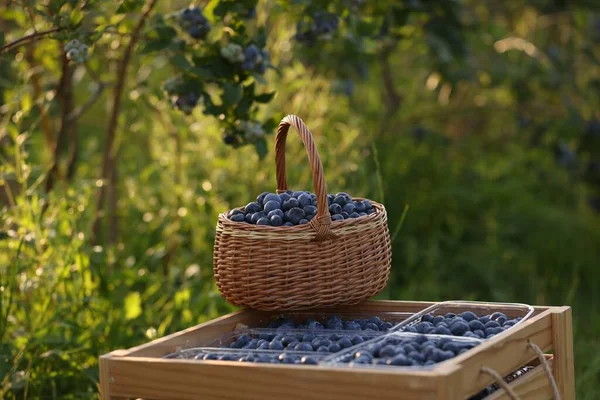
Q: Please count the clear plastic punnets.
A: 5